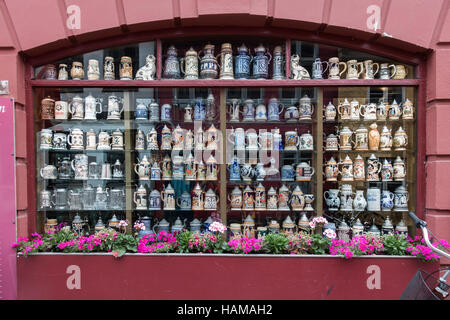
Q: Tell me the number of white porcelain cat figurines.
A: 2